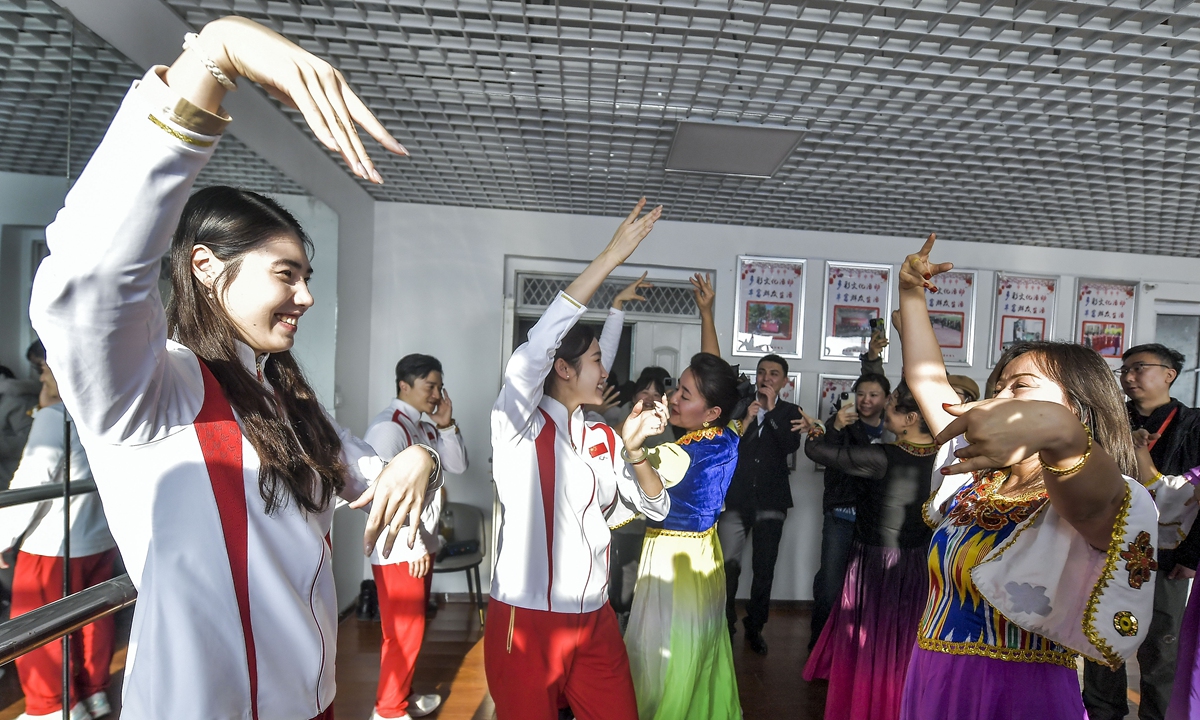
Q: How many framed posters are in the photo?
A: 7